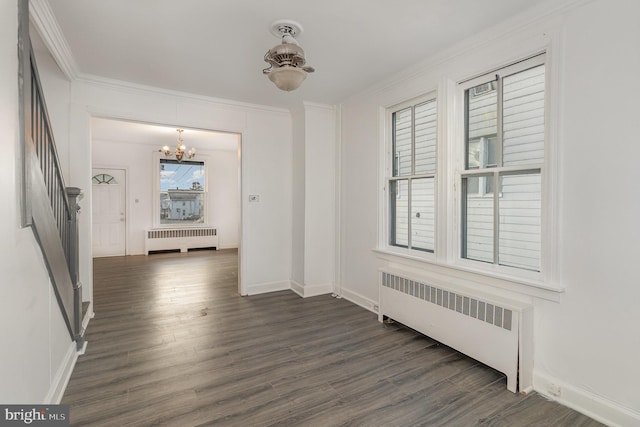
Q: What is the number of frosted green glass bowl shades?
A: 0